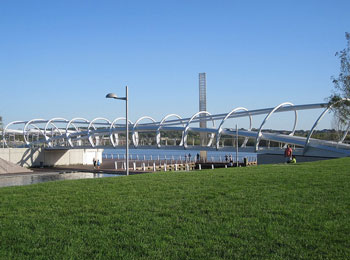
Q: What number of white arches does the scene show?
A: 12